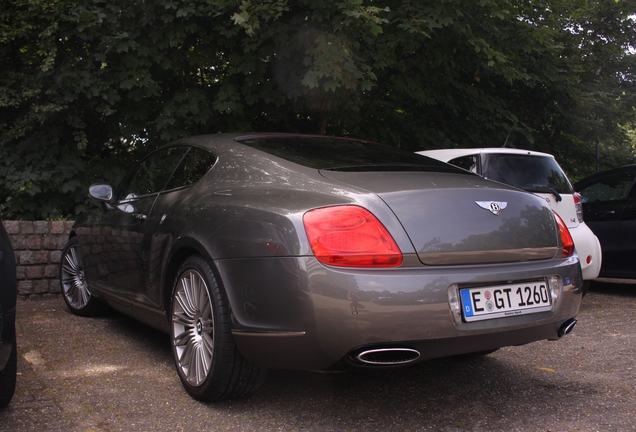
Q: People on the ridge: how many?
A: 0